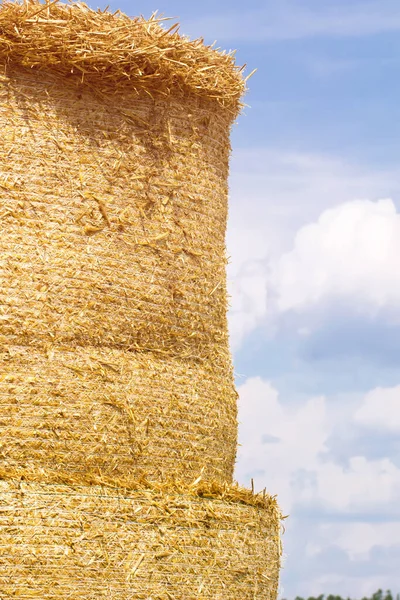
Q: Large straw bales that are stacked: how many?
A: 3